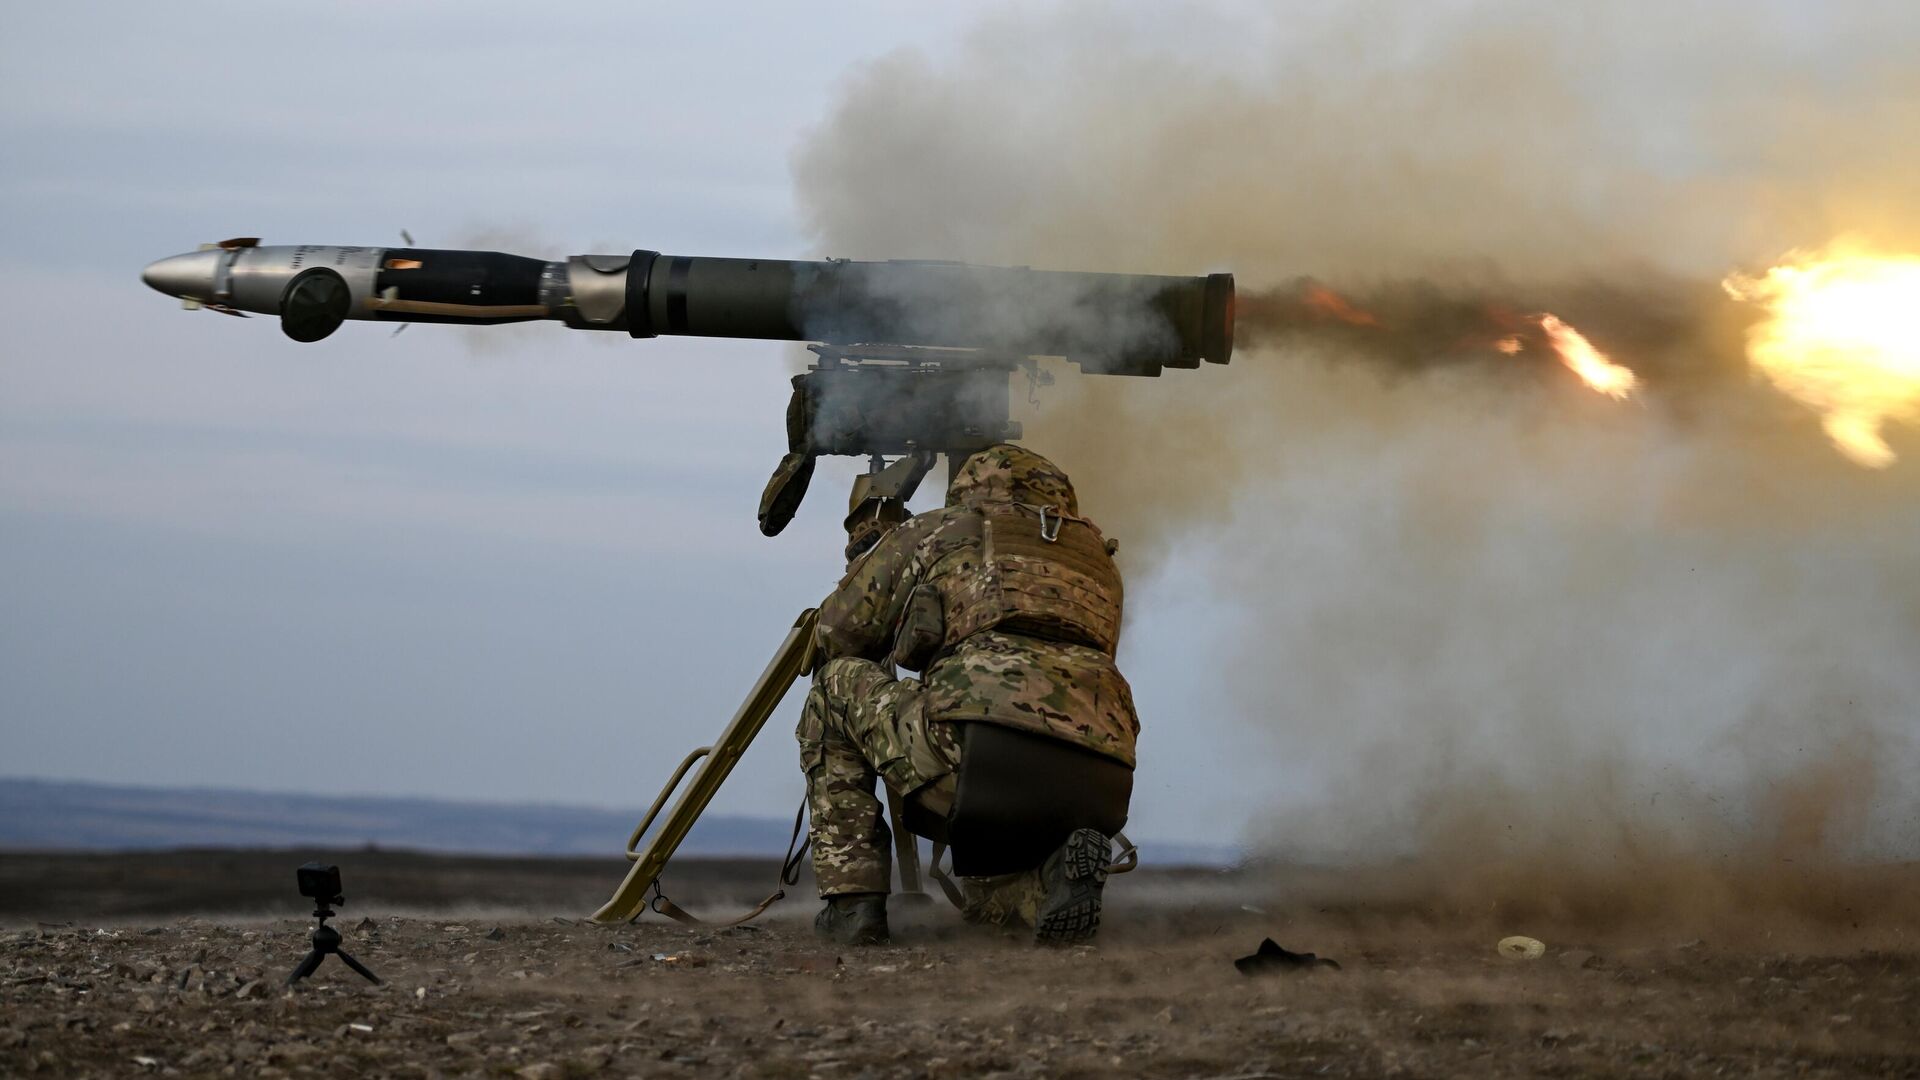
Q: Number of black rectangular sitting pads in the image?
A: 1